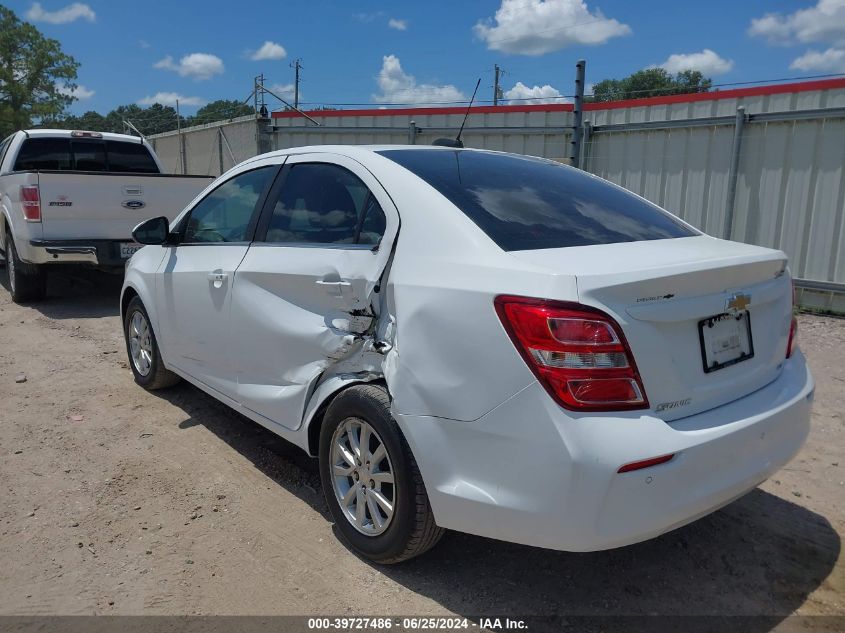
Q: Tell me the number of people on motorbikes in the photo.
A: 0